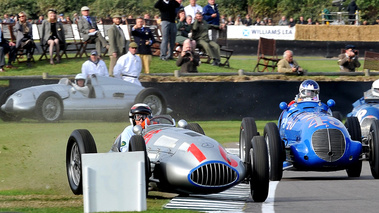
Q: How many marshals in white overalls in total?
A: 2